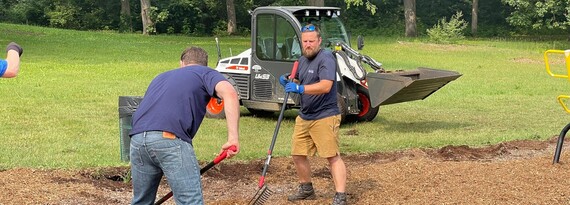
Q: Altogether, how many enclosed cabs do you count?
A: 1